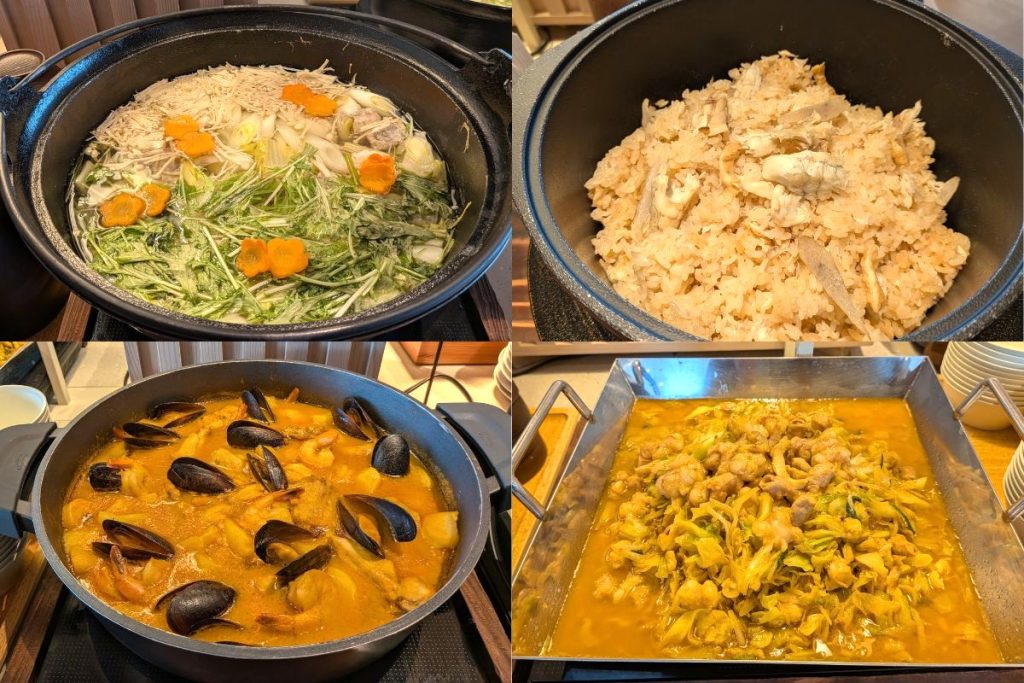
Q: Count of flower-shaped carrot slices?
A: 9